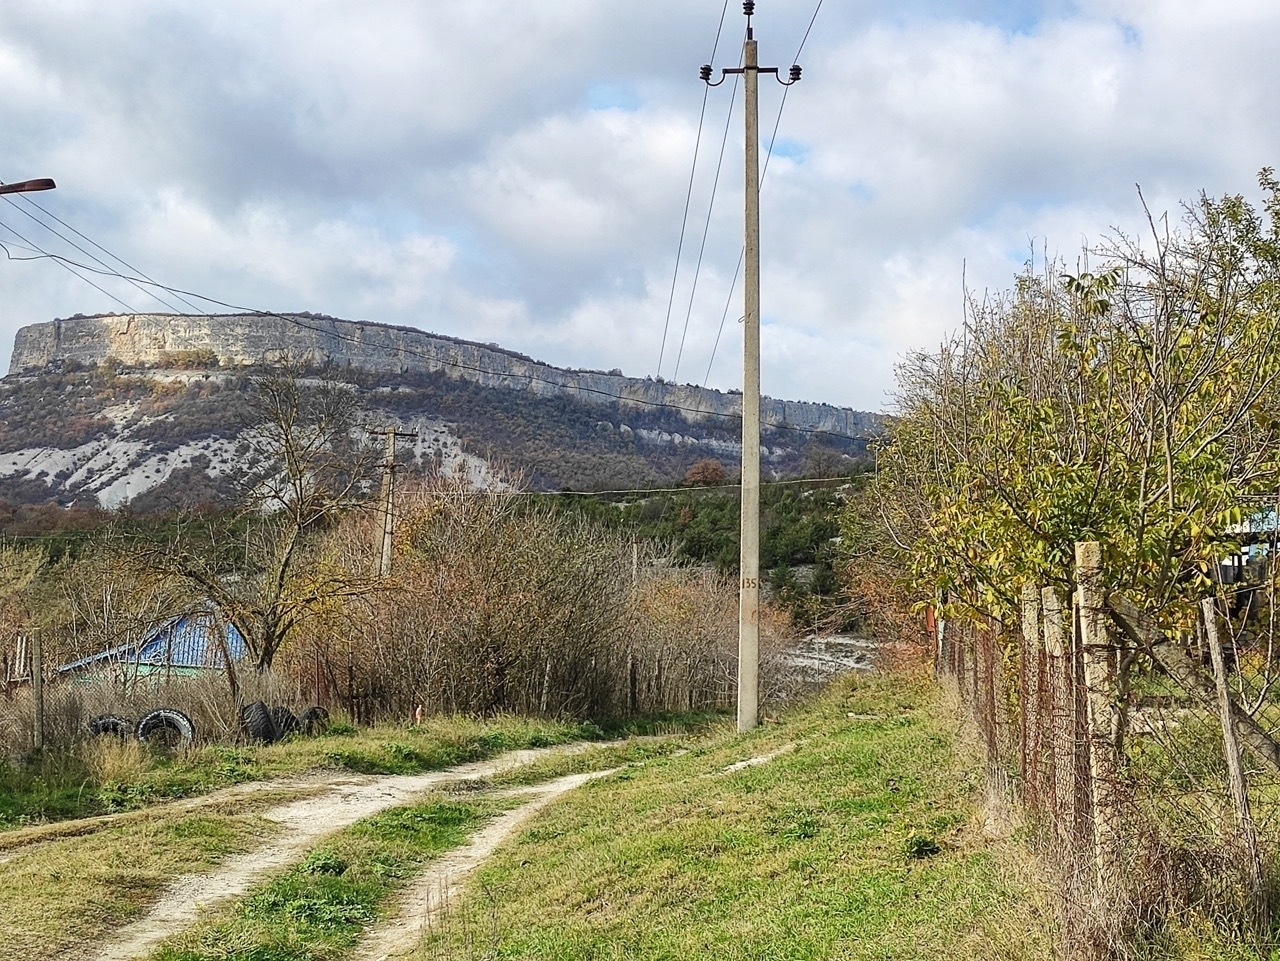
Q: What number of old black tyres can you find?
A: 5